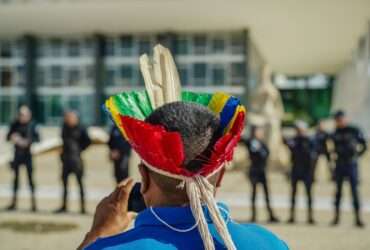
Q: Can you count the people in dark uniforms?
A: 7